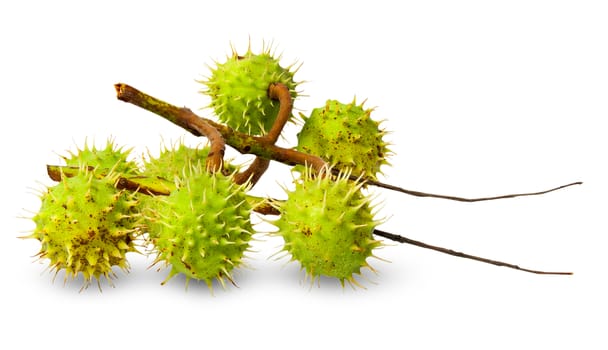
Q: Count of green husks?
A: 7